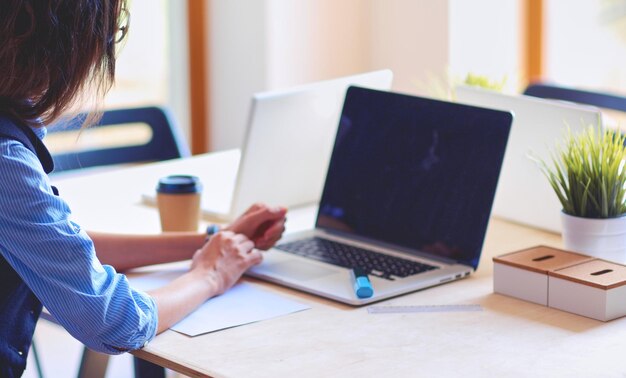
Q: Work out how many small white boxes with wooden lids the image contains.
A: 2